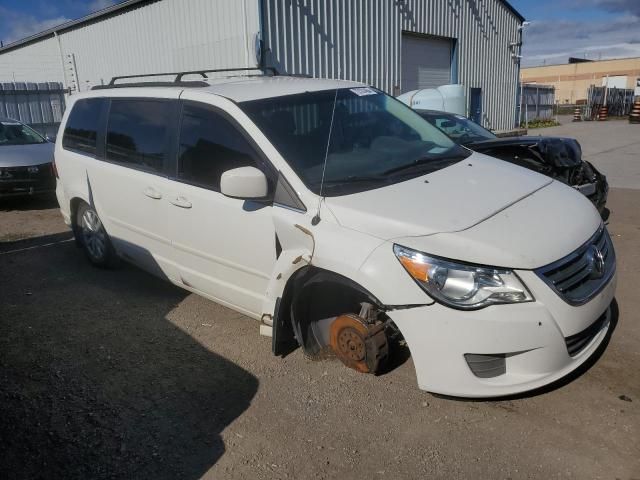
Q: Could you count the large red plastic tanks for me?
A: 0